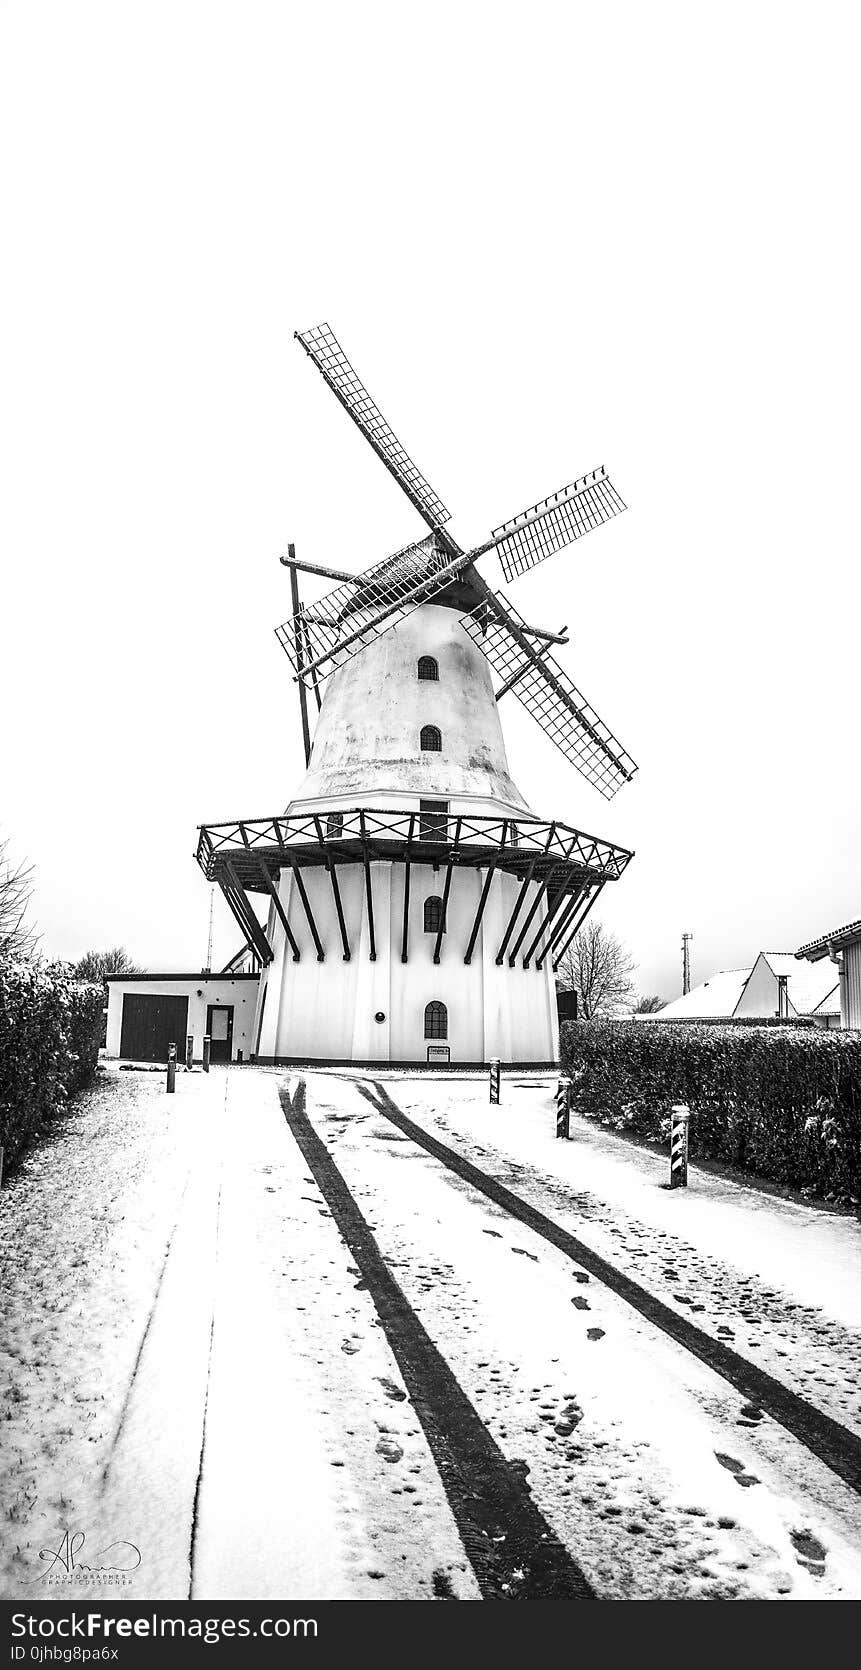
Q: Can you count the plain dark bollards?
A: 3